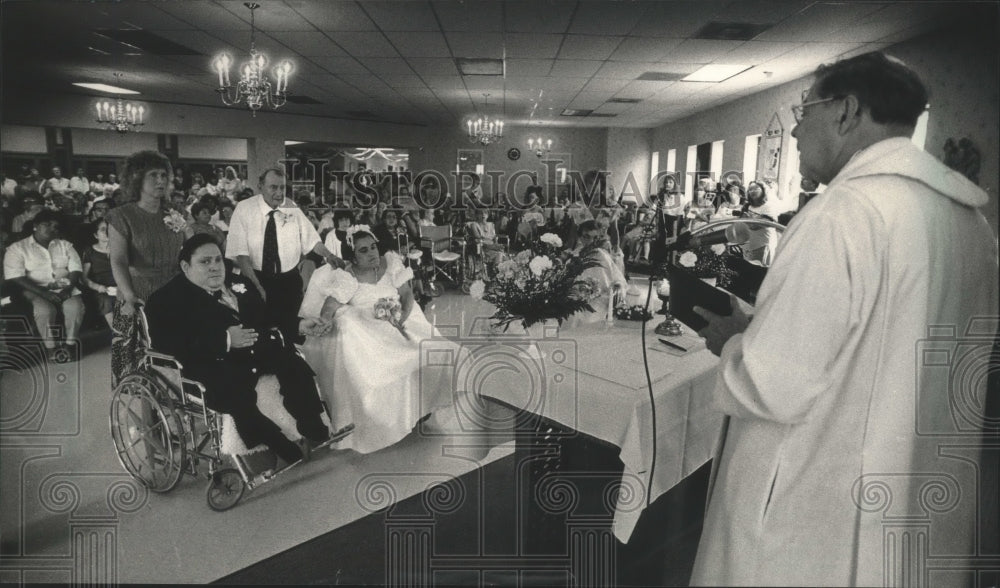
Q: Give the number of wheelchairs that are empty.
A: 1